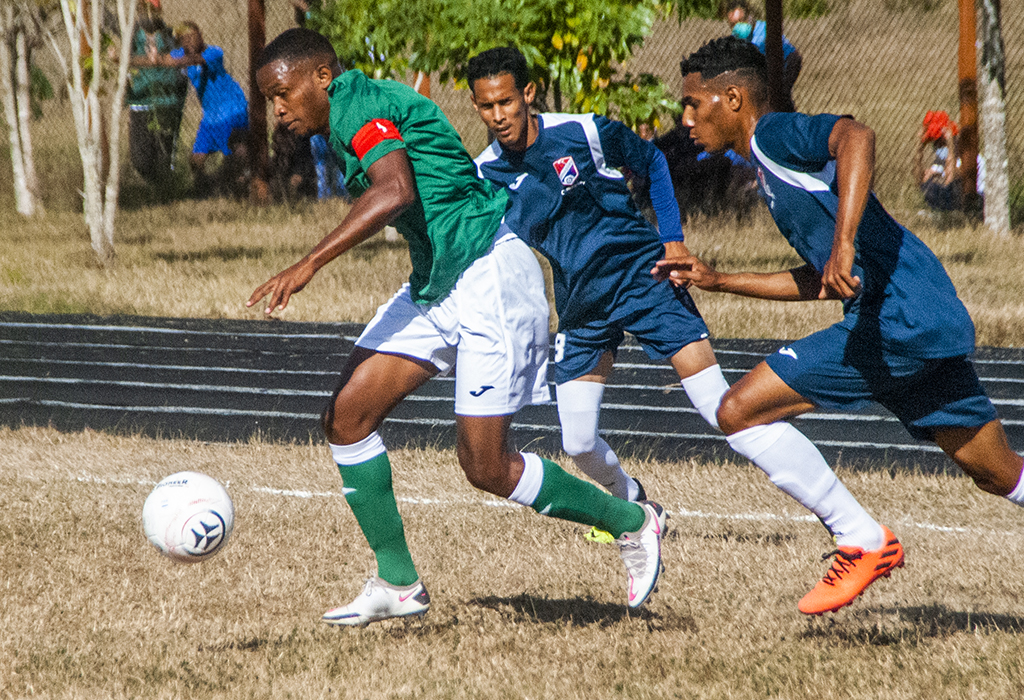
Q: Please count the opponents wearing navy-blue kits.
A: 2